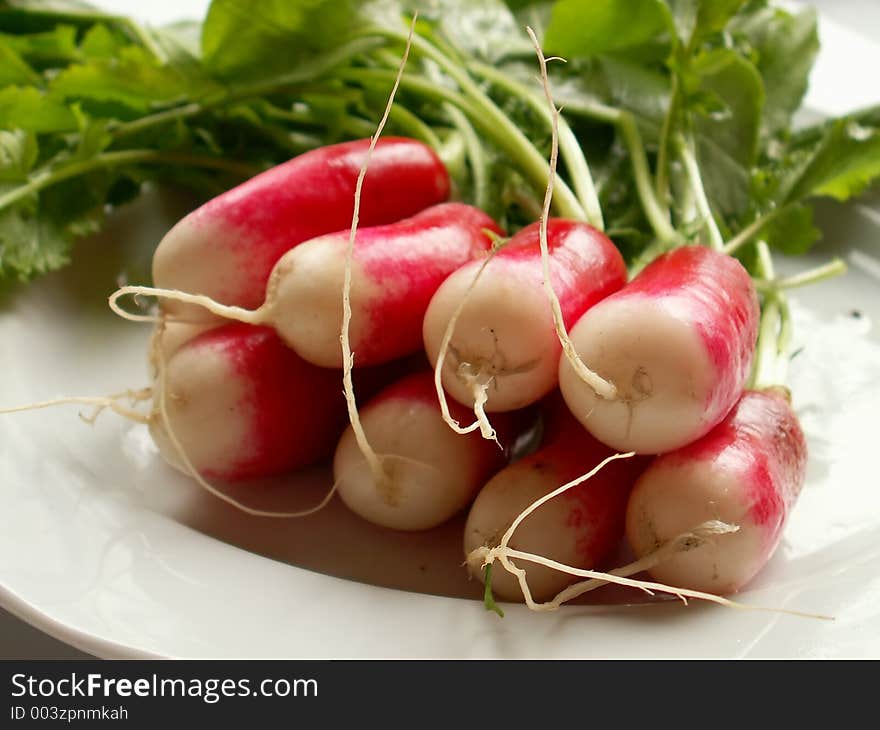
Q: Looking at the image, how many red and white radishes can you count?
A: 8